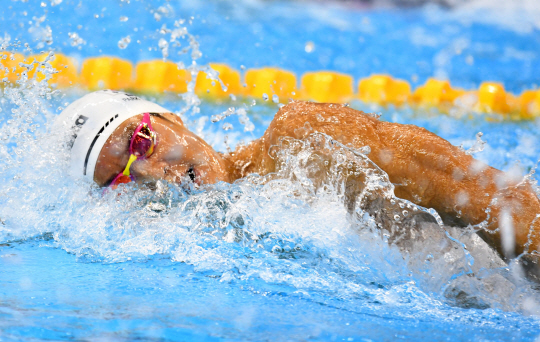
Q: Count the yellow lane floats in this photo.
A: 11